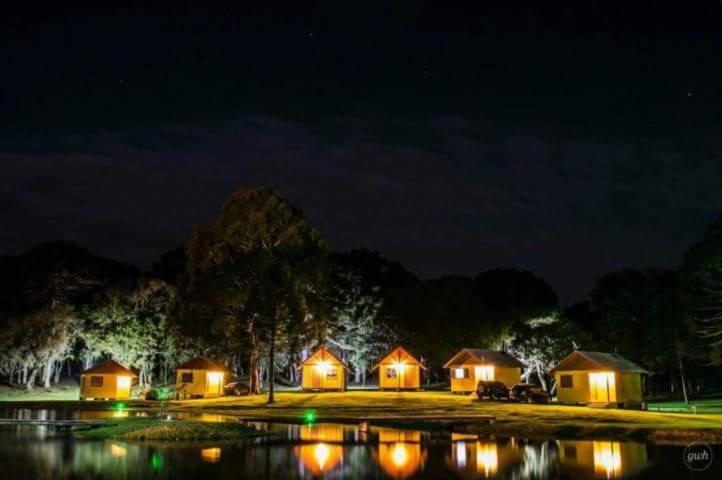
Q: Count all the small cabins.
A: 6